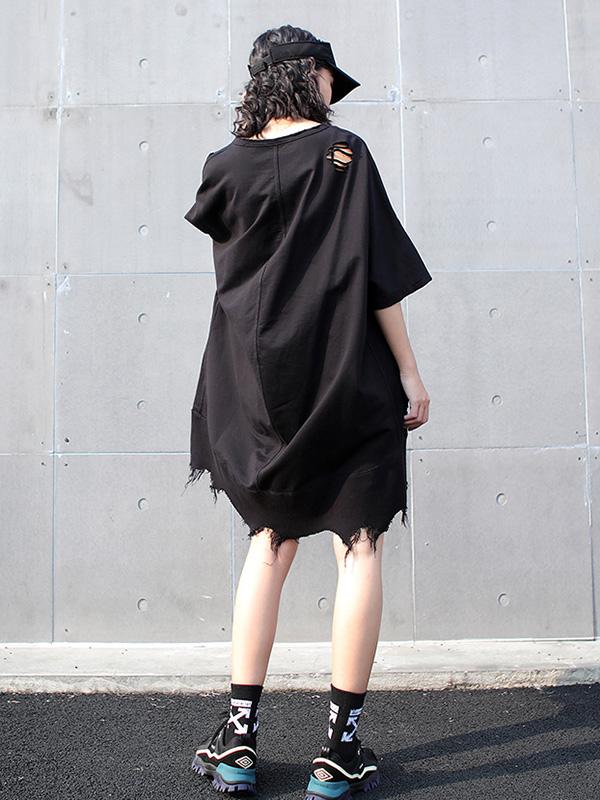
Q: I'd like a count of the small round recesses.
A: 15